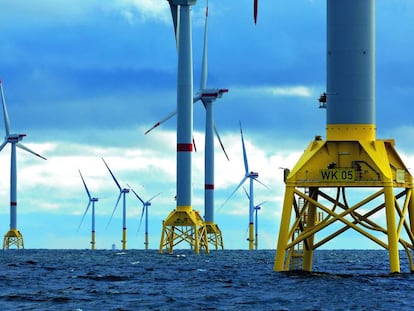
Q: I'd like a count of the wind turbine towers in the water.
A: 9